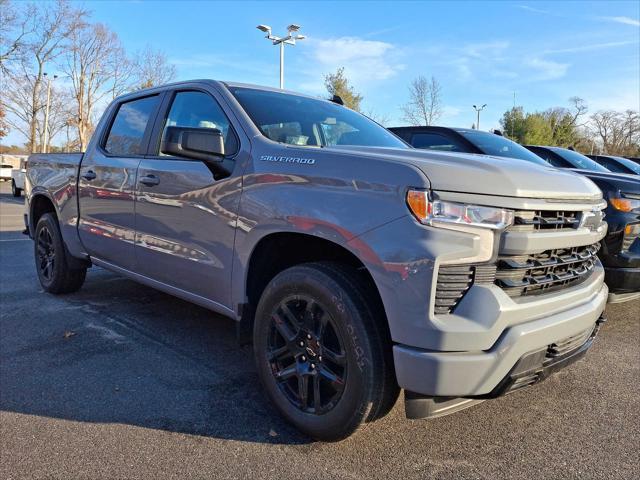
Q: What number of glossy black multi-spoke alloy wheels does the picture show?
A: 2